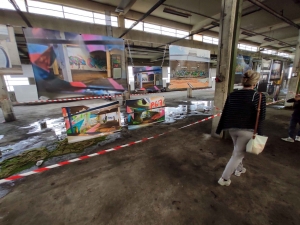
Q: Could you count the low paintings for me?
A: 2